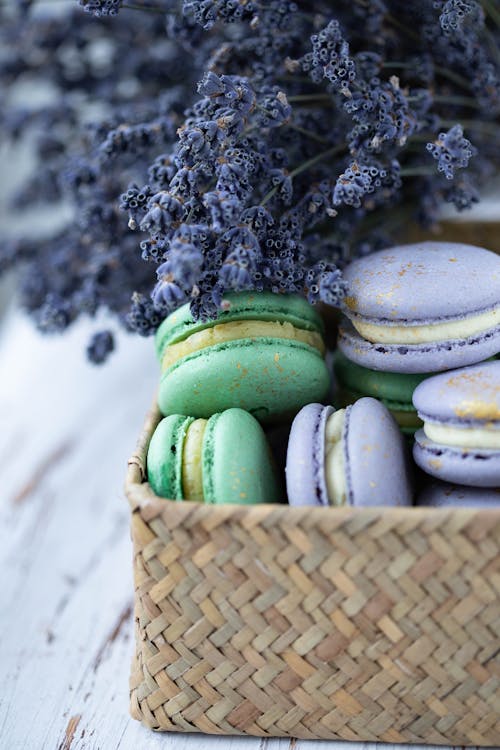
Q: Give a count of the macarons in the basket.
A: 7